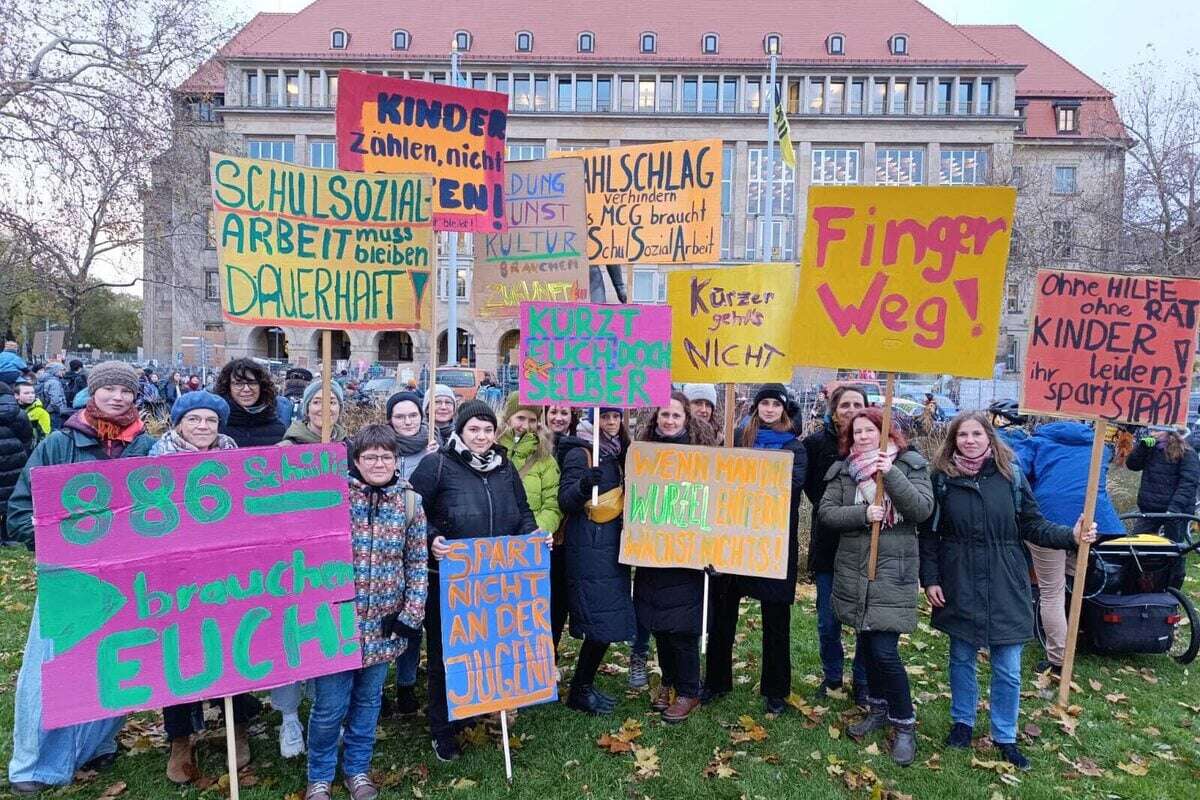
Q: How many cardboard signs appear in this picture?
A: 11